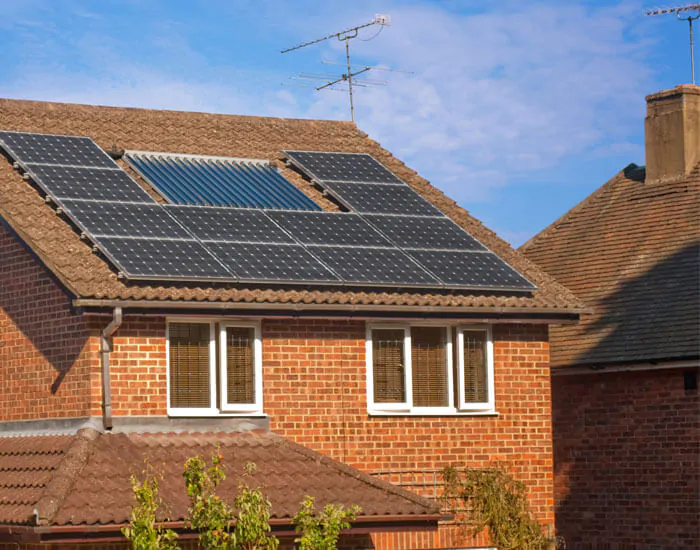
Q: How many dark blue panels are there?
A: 12